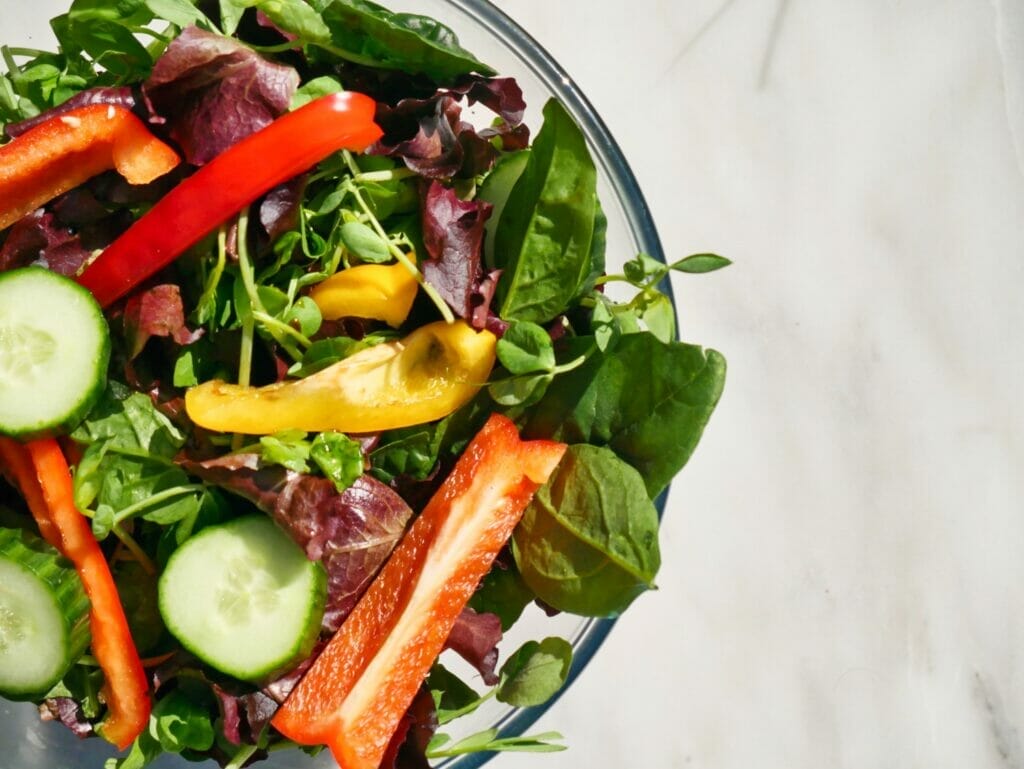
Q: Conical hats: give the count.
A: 0